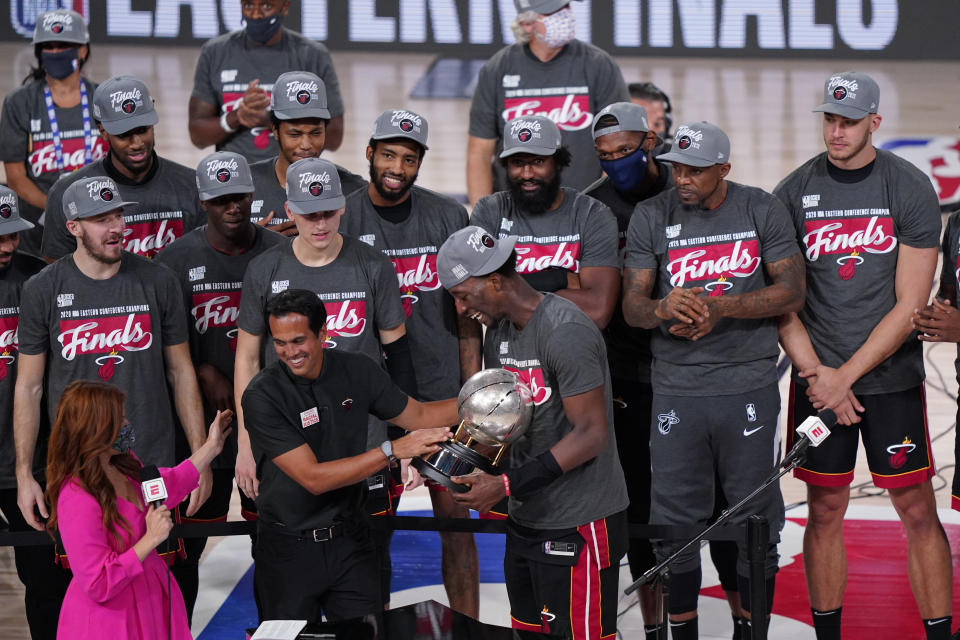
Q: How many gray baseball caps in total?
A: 14